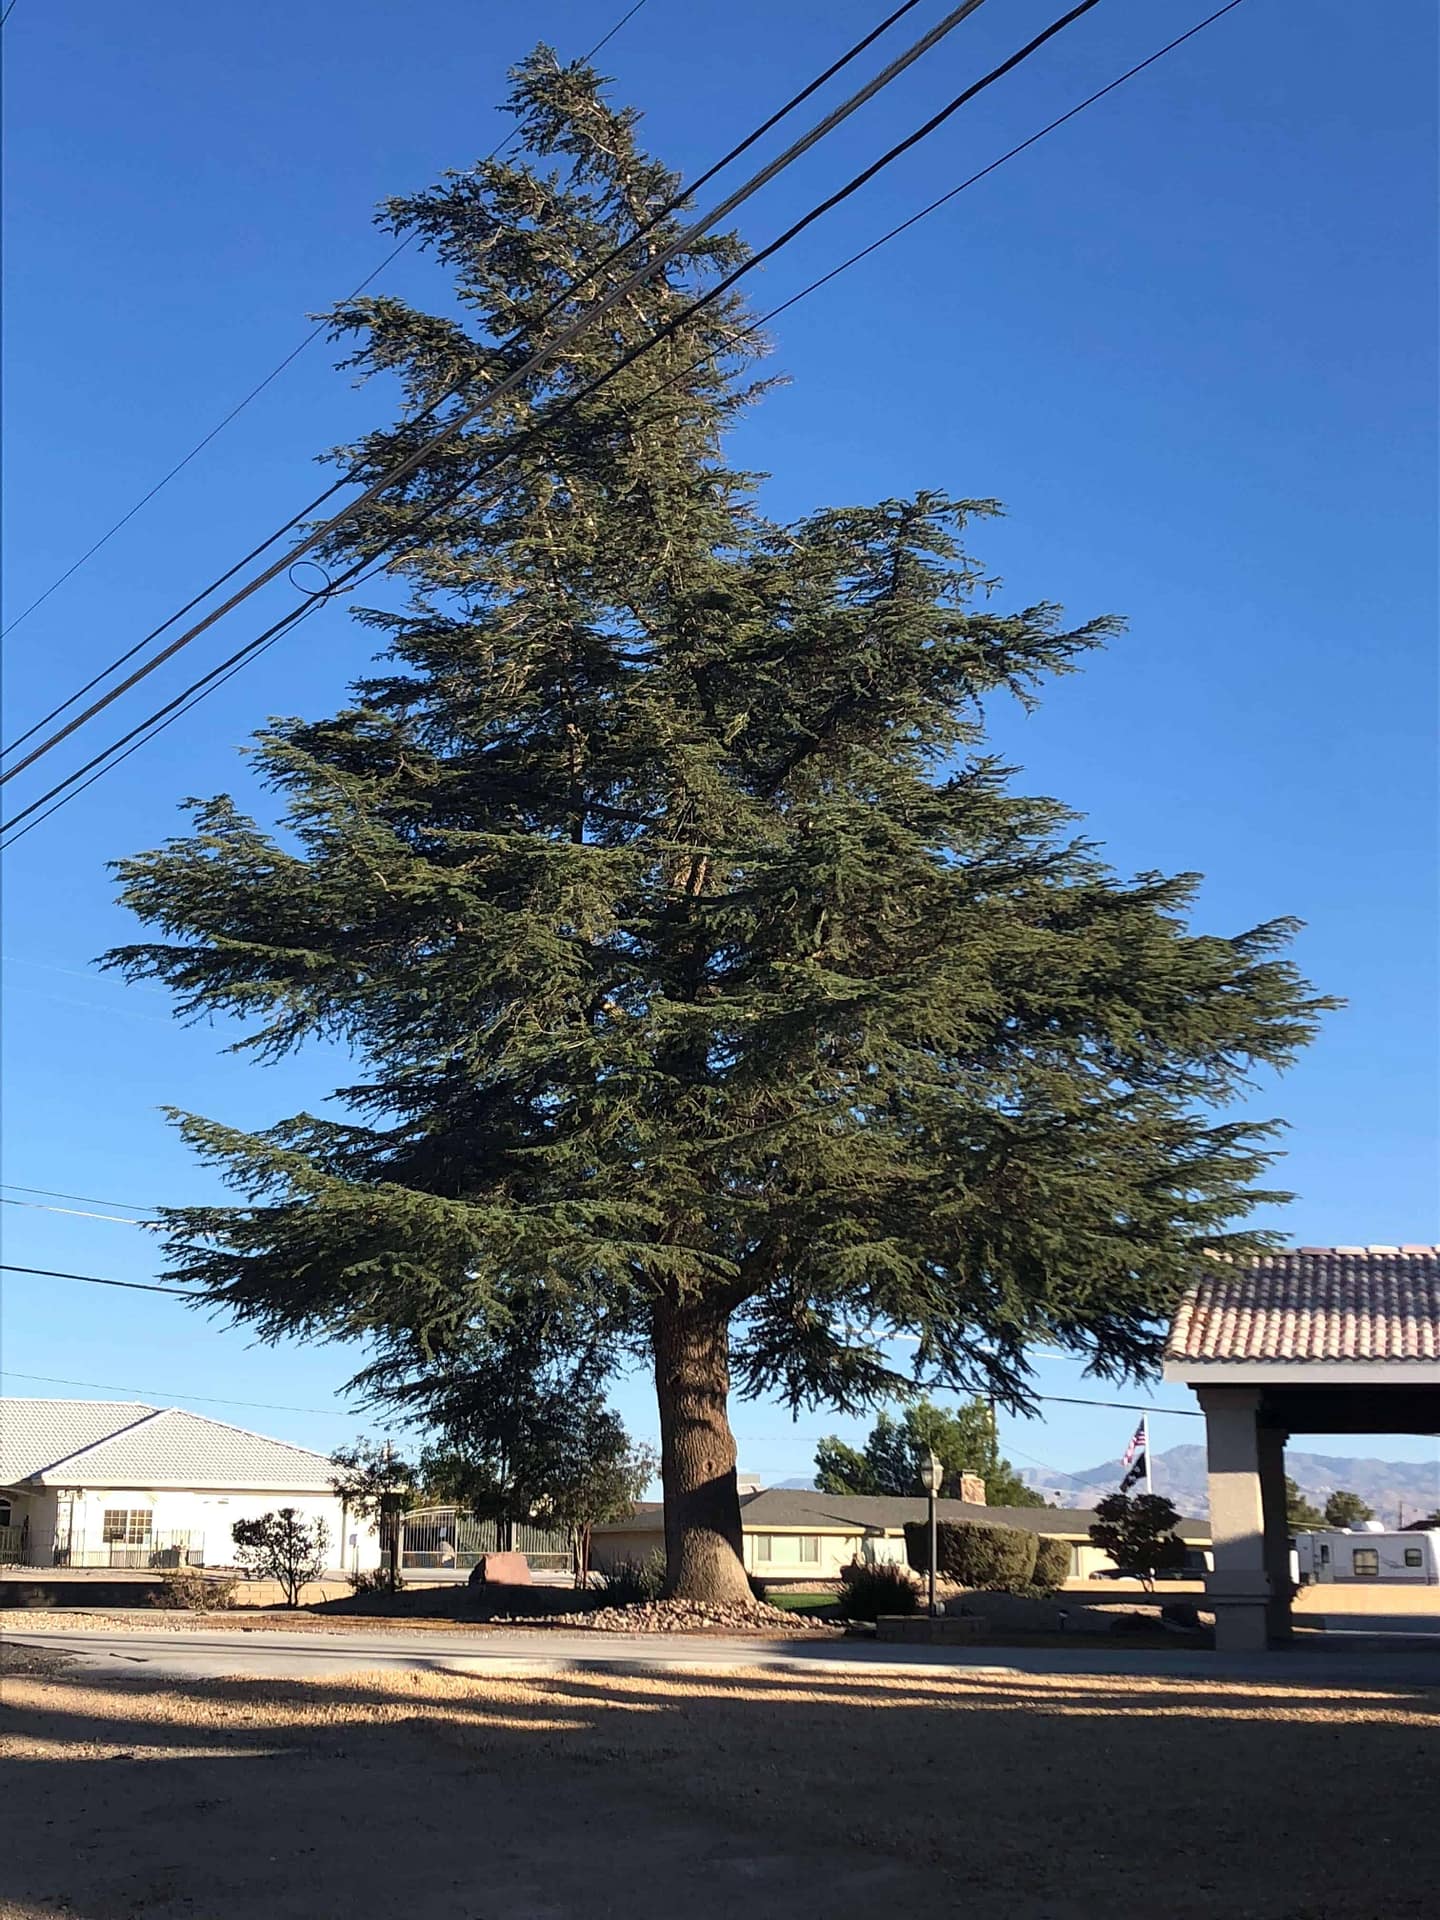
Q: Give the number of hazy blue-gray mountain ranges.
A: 1